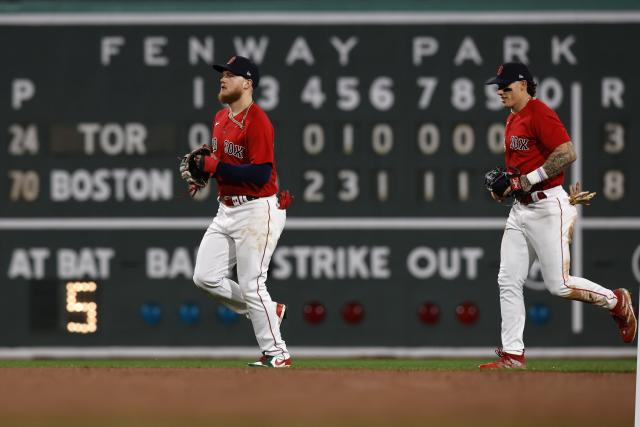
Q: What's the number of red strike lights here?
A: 2